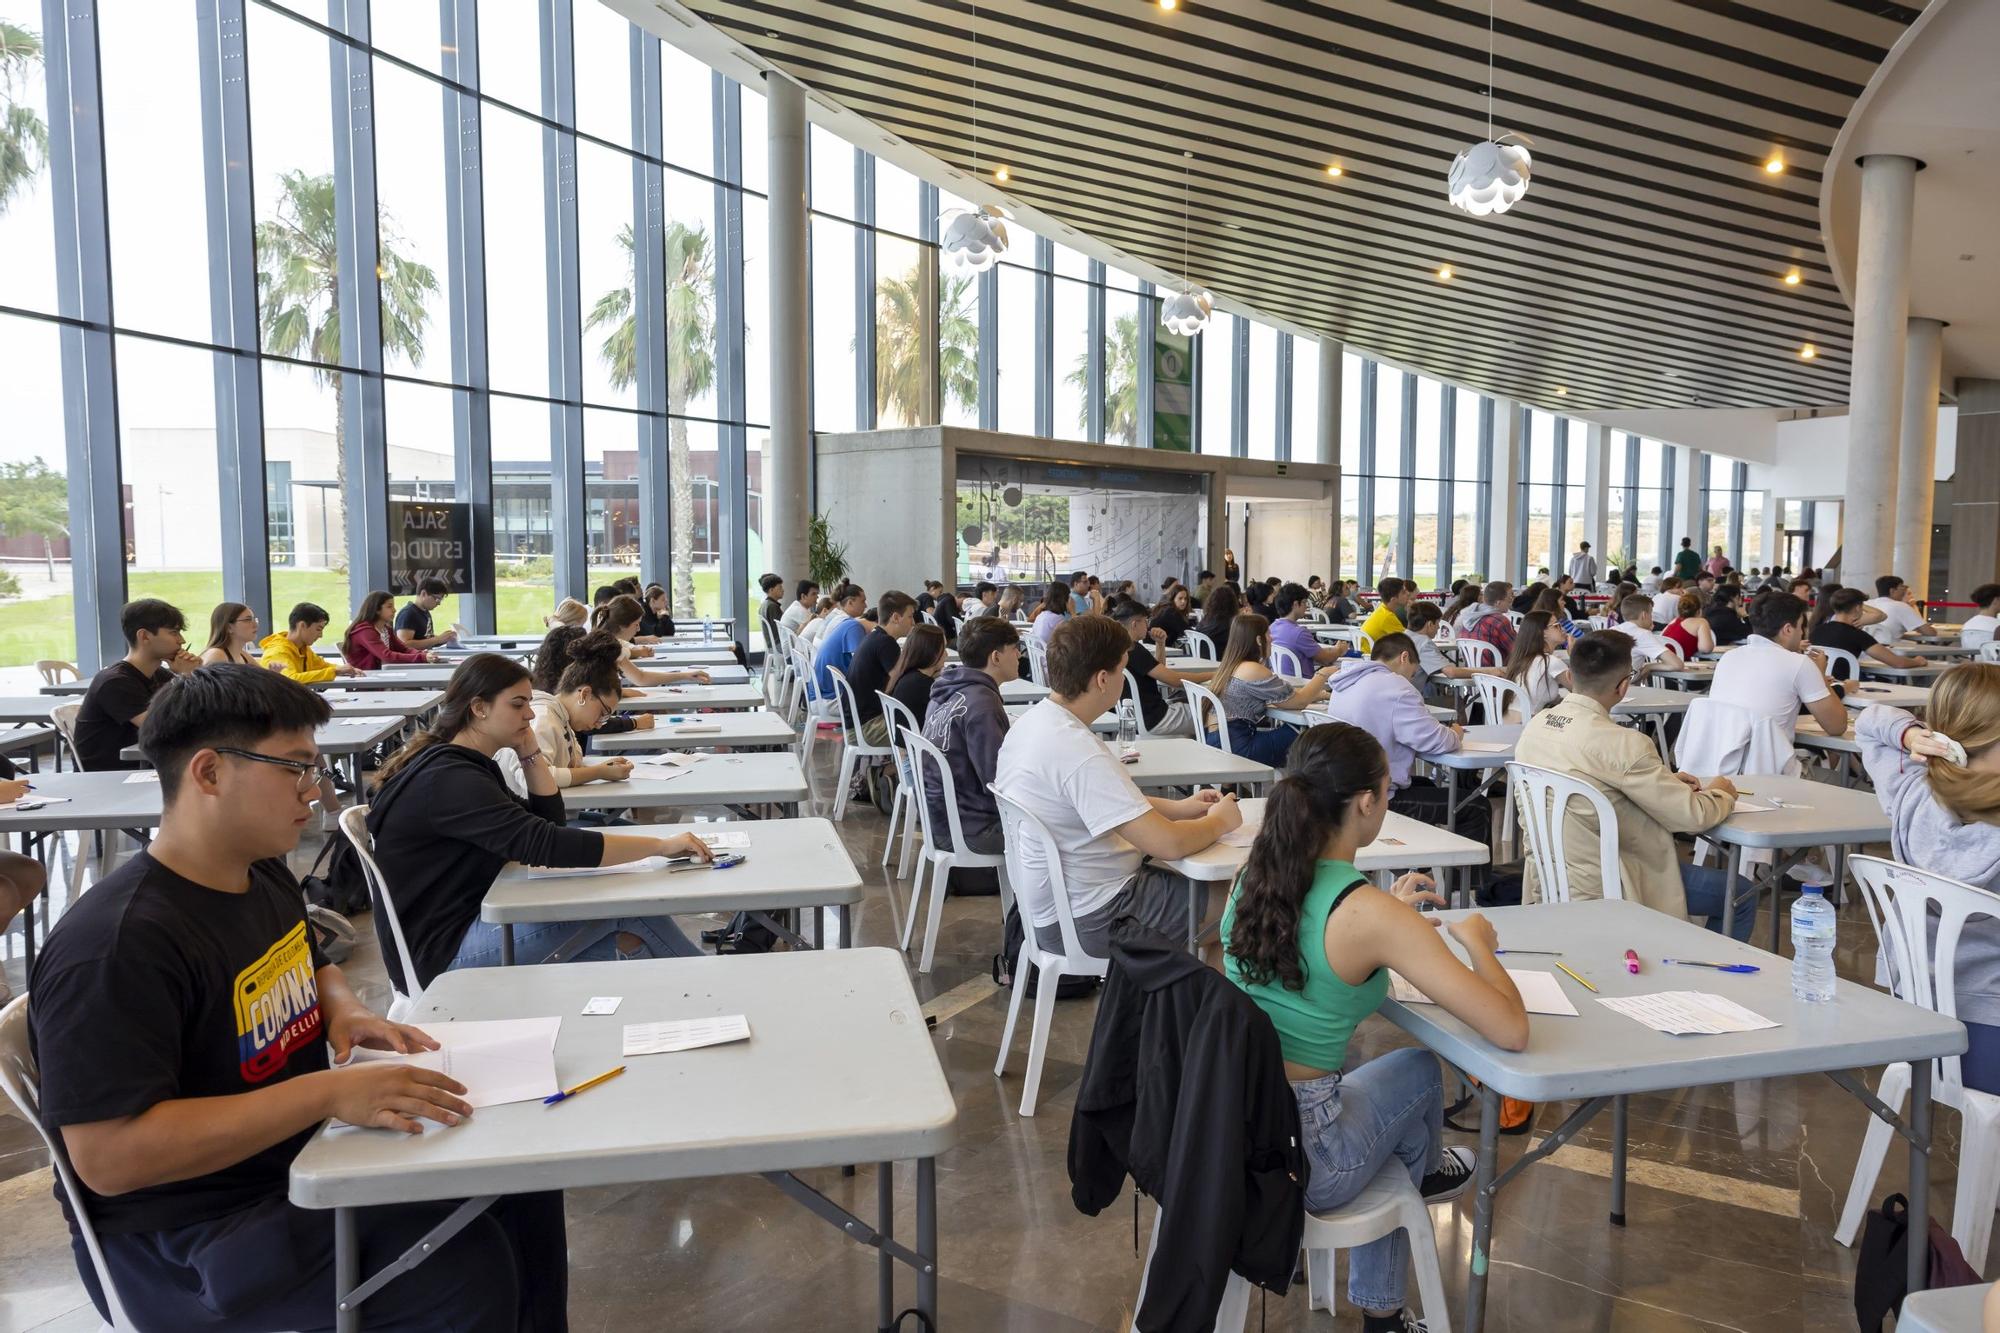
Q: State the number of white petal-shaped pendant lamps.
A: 3